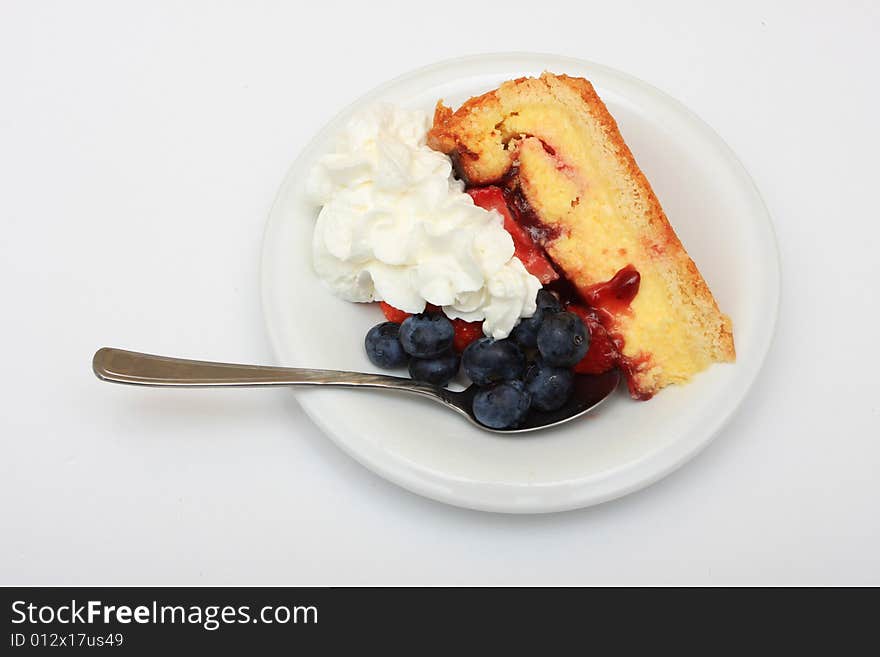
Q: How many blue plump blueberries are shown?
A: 9